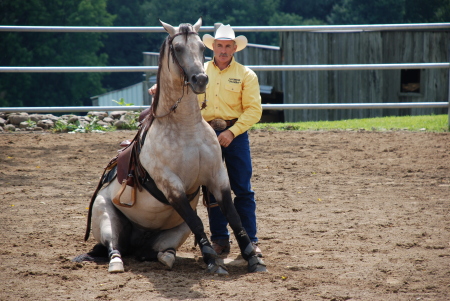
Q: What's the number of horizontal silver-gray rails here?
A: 3